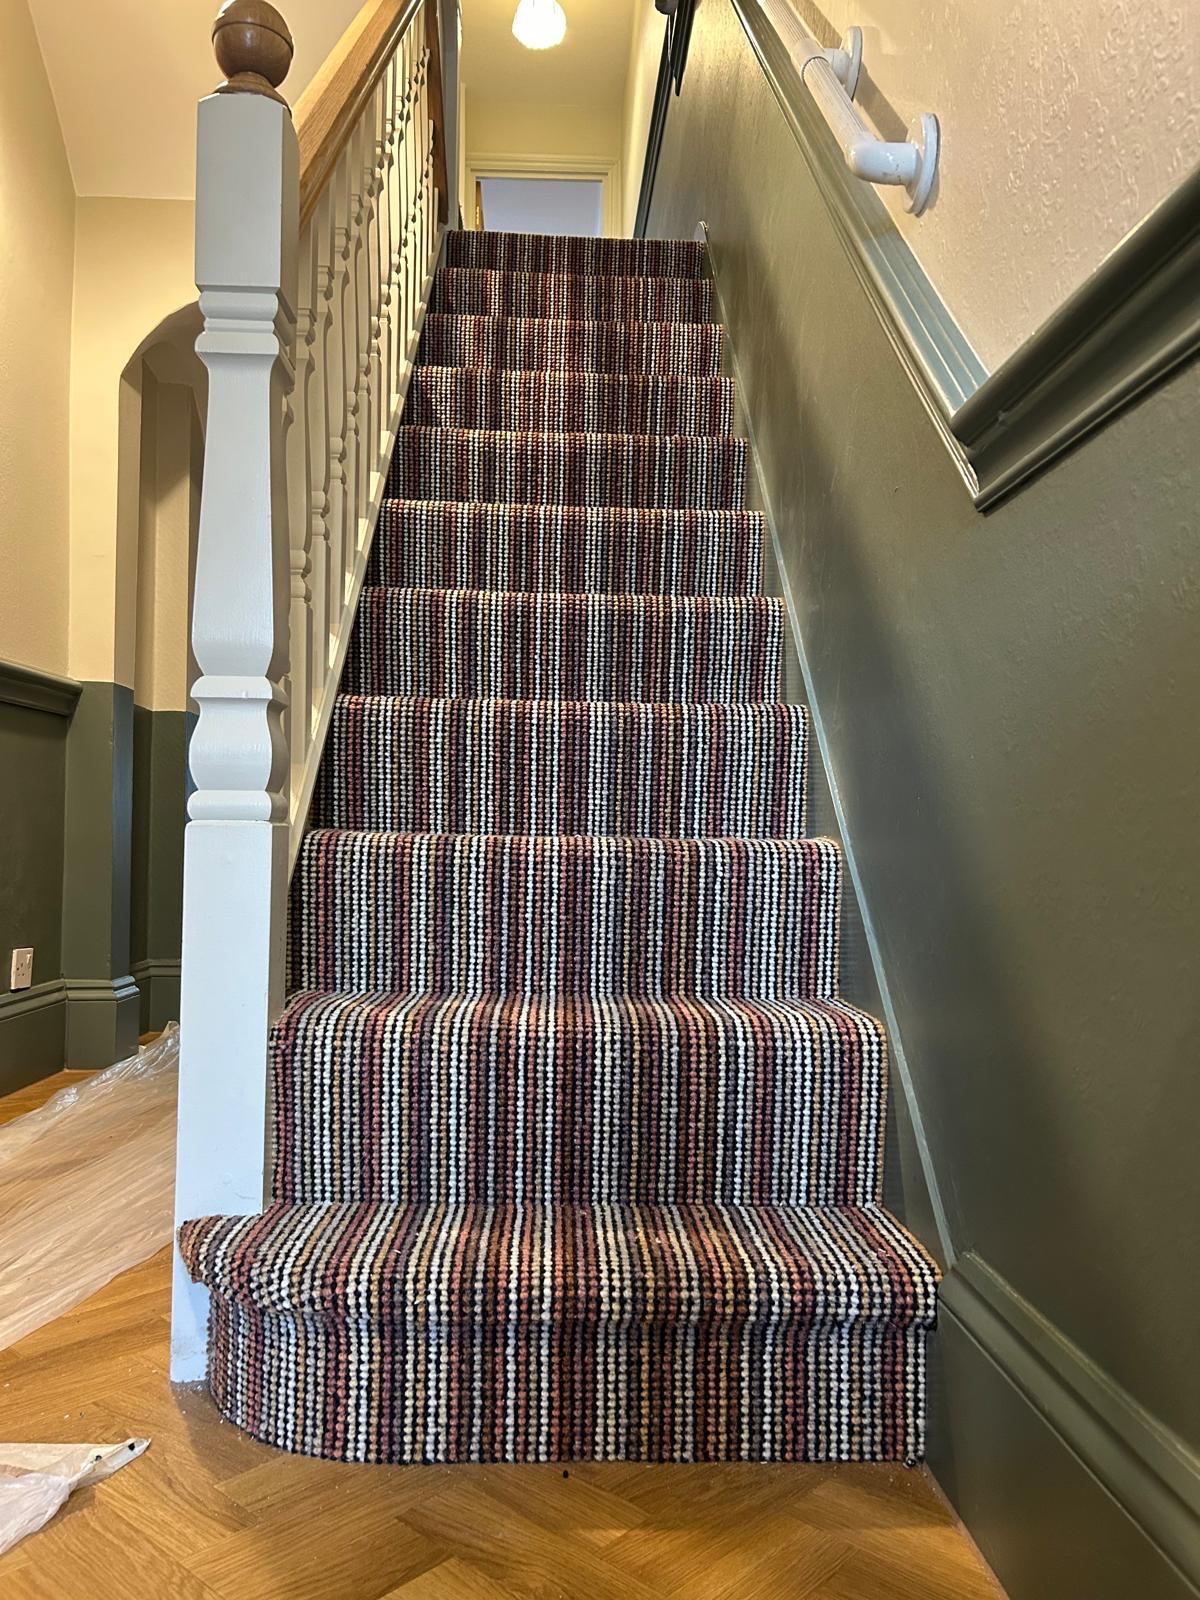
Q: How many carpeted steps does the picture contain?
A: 11